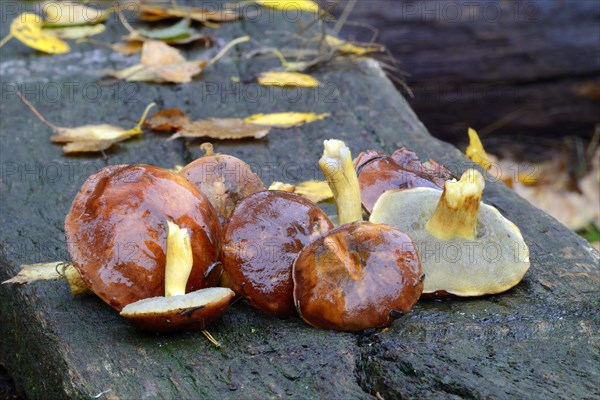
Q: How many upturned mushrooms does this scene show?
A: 3